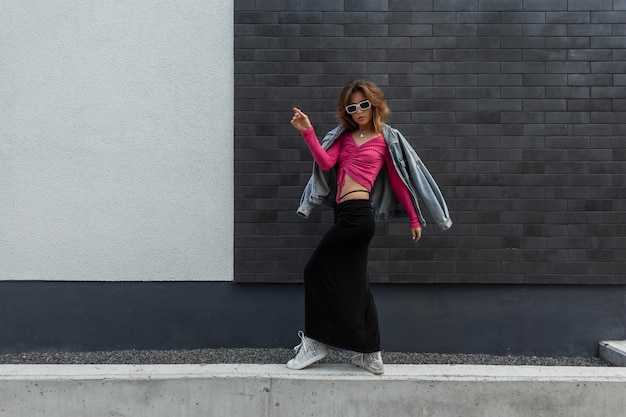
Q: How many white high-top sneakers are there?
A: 2